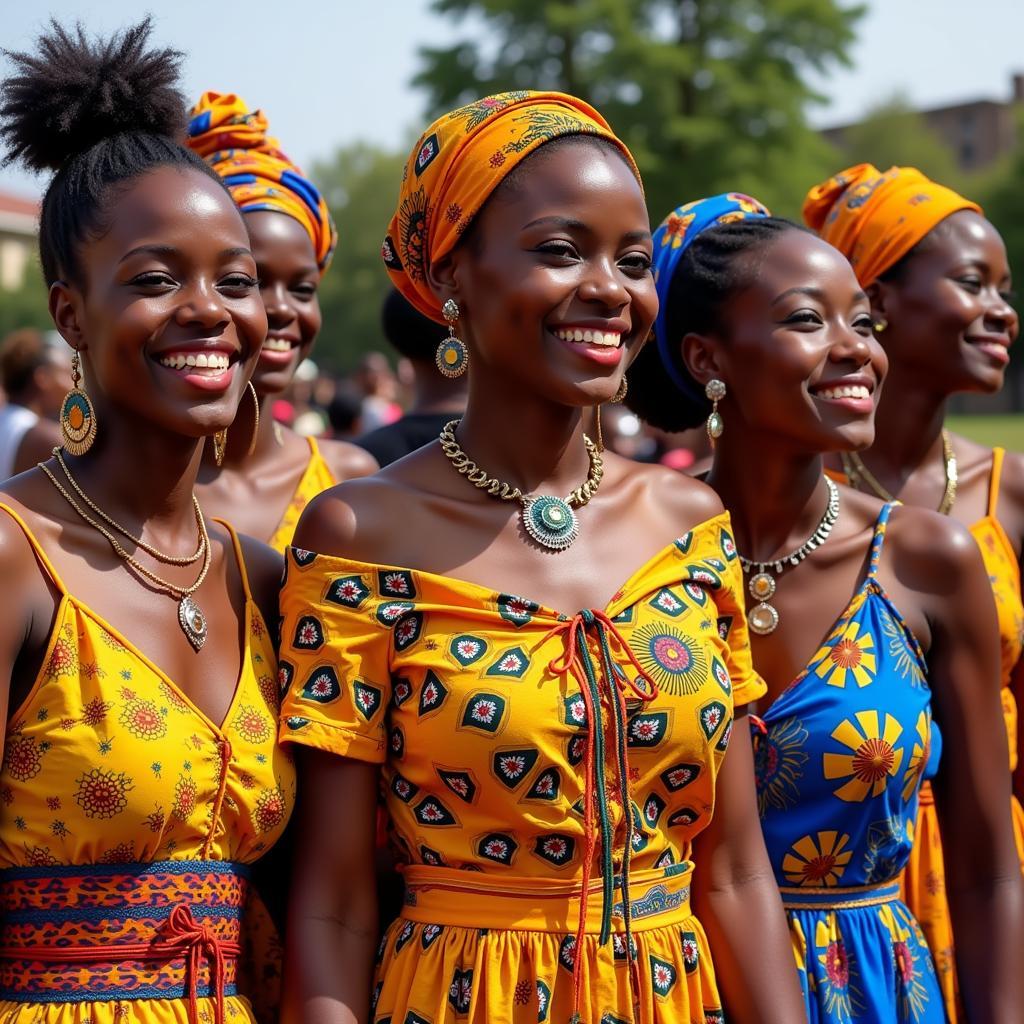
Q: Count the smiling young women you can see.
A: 5